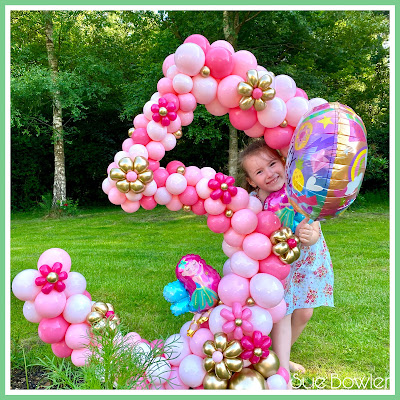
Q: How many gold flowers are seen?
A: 5